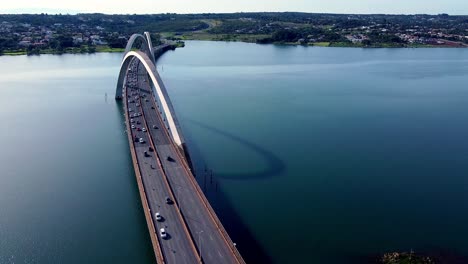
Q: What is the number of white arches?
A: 3